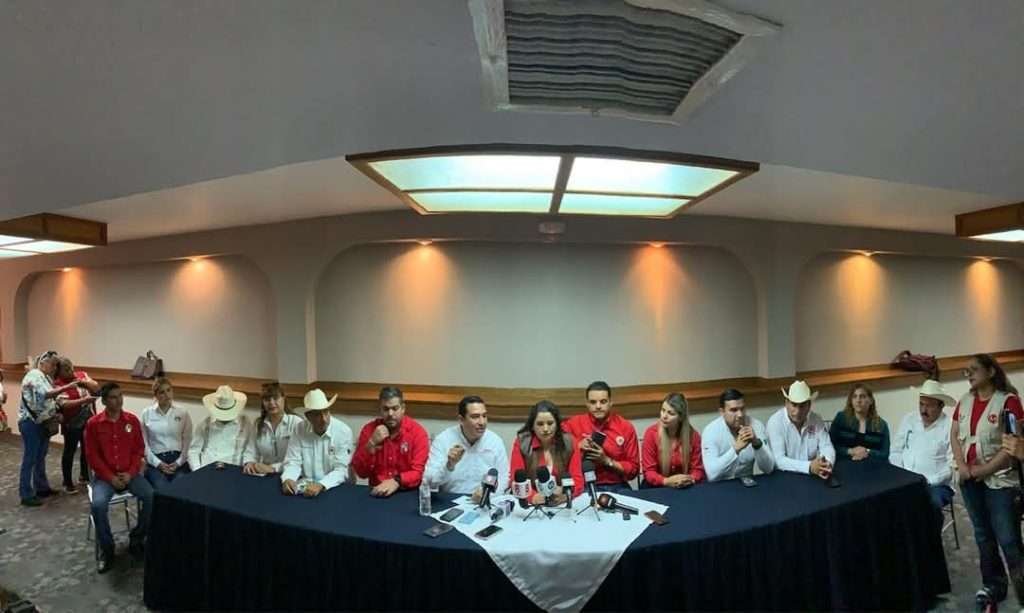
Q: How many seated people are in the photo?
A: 14